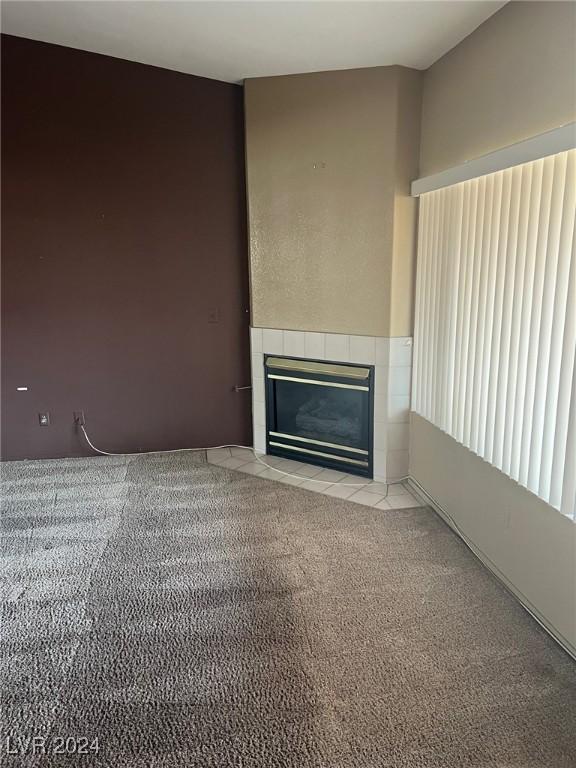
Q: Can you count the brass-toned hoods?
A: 1